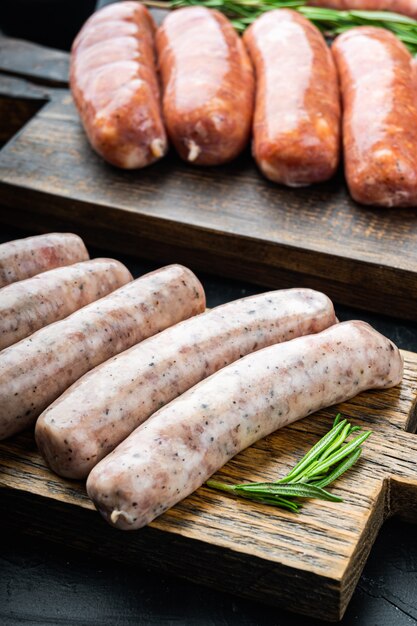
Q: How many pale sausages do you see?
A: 5